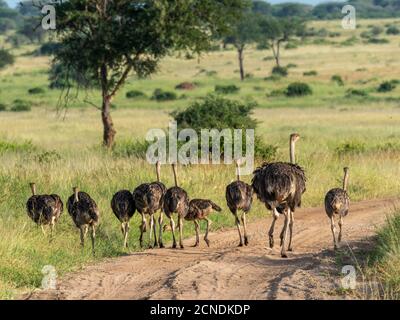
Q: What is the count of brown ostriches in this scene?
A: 9